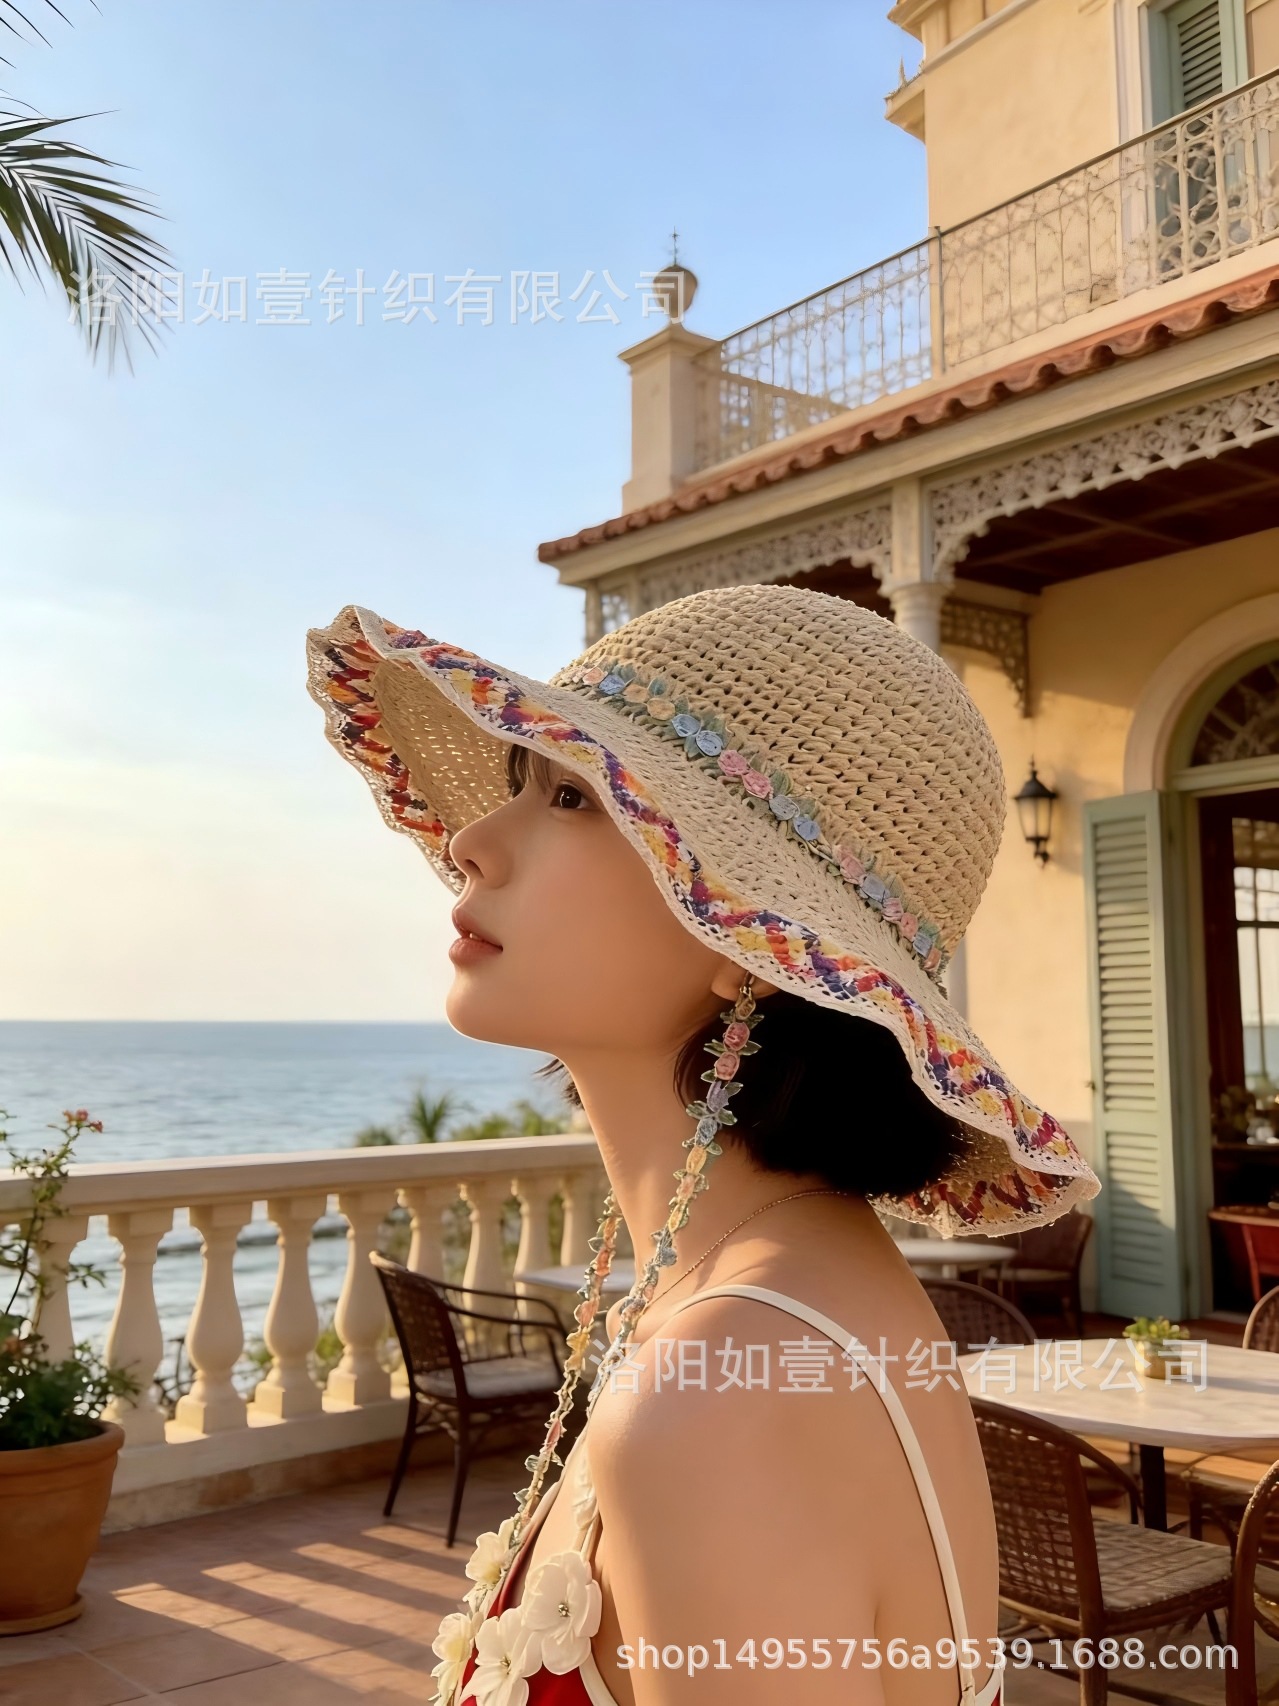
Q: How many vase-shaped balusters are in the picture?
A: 9